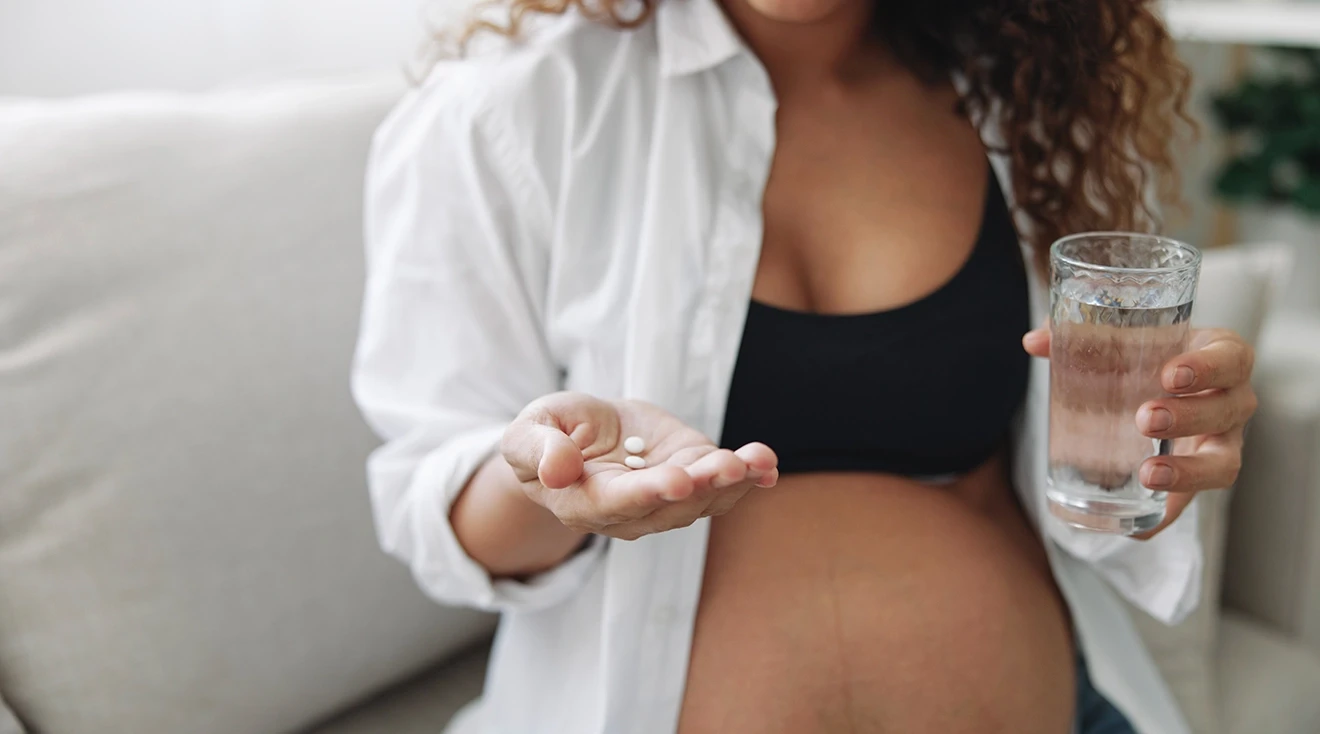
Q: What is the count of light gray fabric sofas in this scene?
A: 1